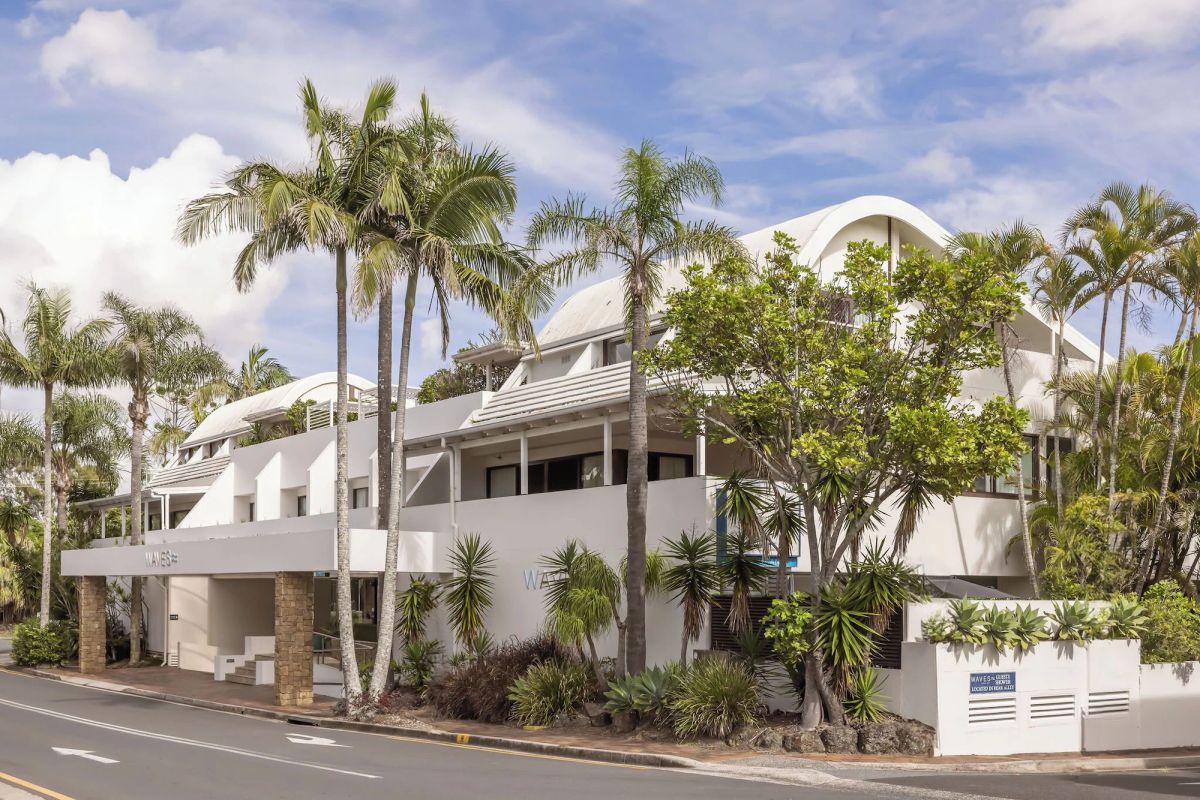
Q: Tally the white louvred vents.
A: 3